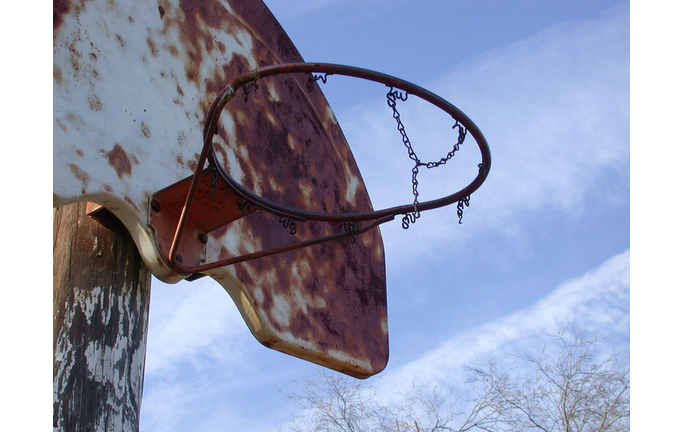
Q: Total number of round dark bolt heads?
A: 3